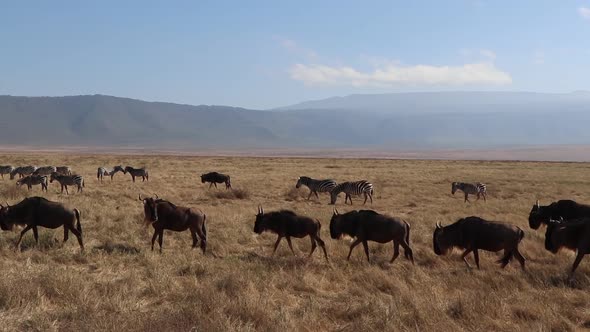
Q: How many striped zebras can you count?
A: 11